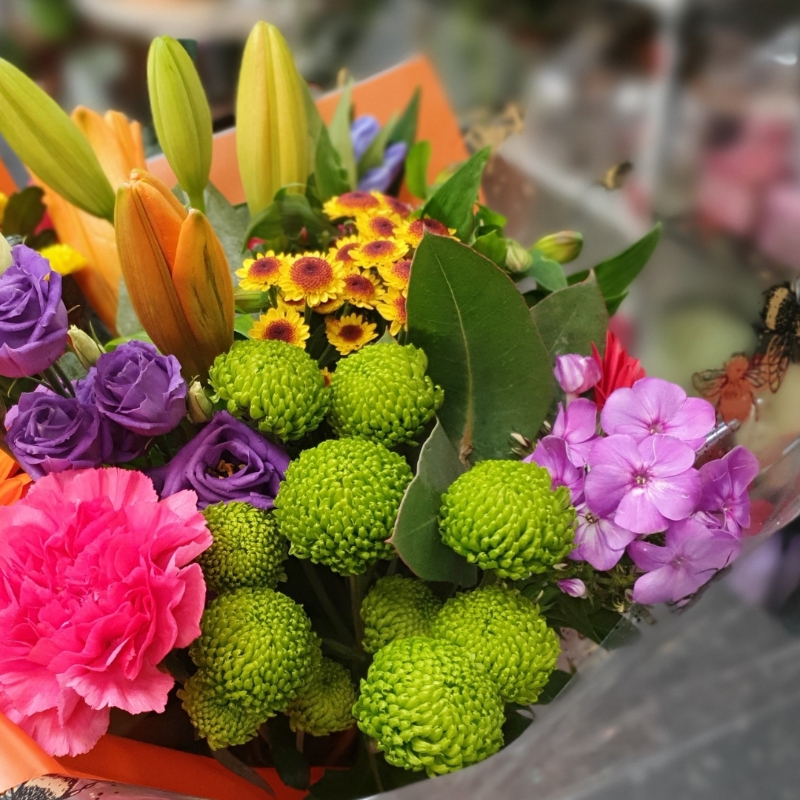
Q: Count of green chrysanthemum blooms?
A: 11